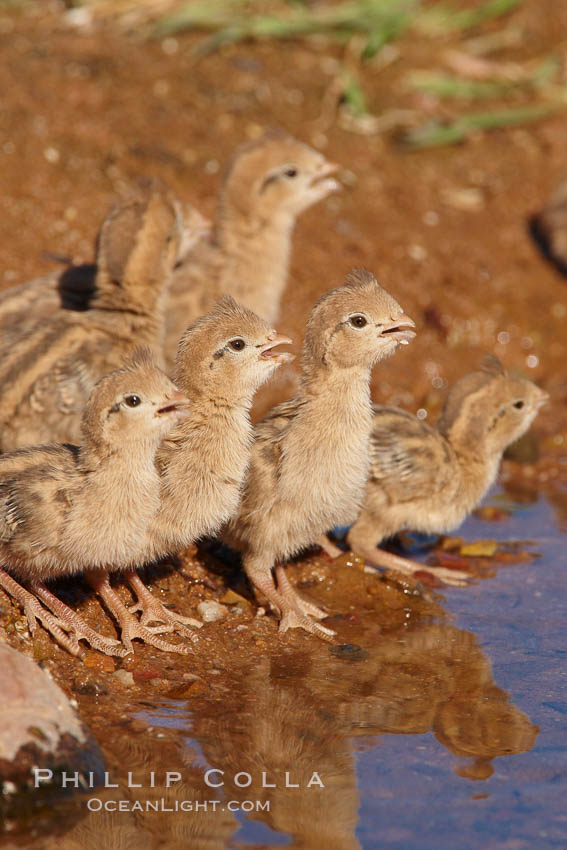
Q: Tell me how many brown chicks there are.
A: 6